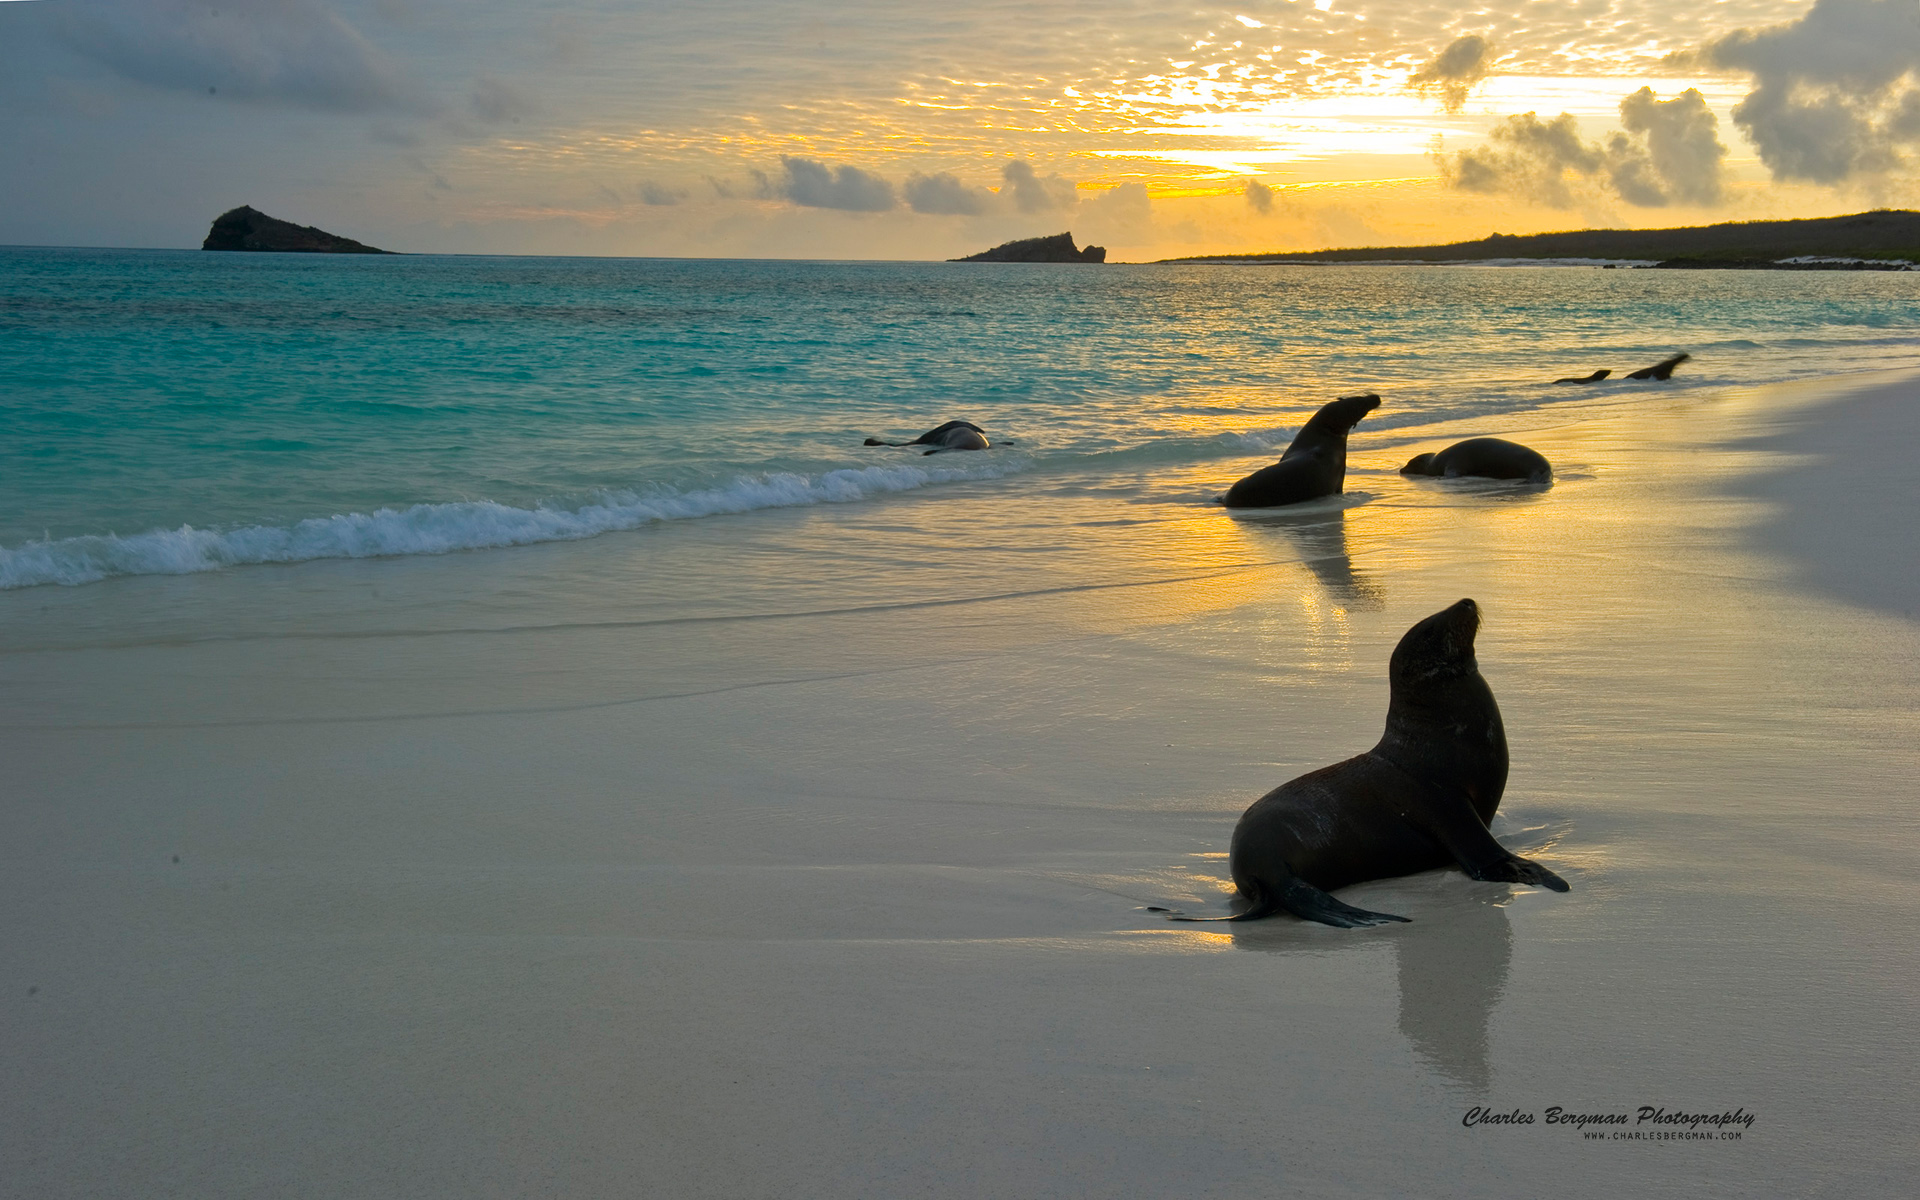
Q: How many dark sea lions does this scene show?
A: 6